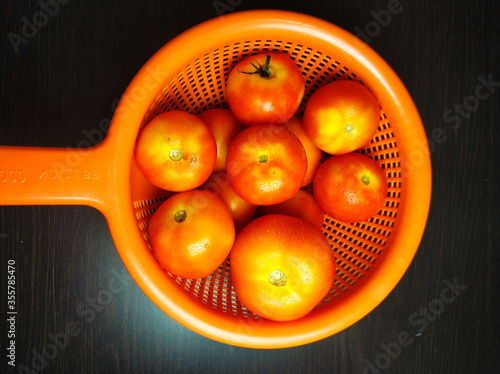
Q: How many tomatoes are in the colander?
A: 11